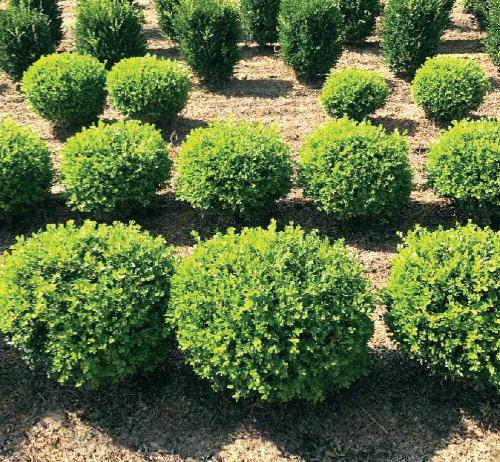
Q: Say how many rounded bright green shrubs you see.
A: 12